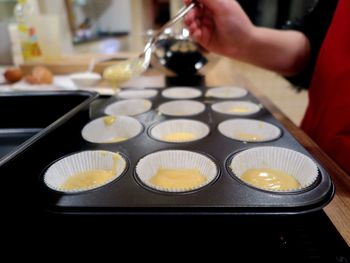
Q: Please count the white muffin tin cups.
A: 12